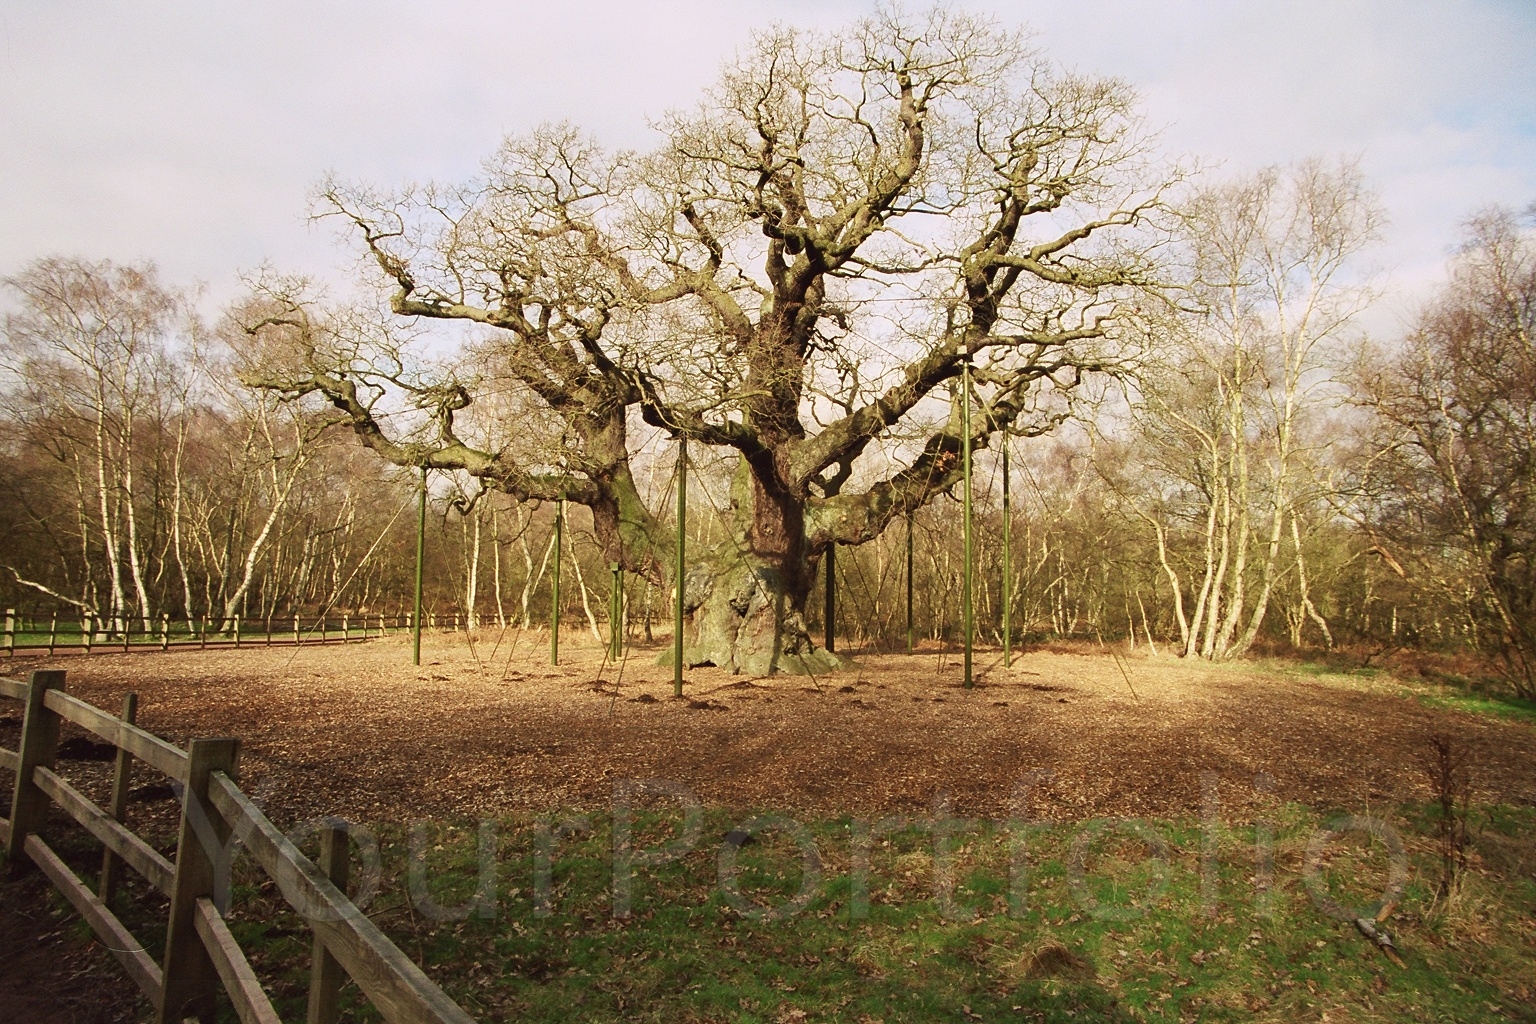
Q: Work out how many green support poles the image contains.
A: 9